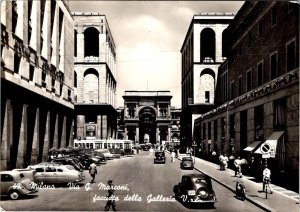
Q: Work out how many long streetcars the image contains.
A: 1